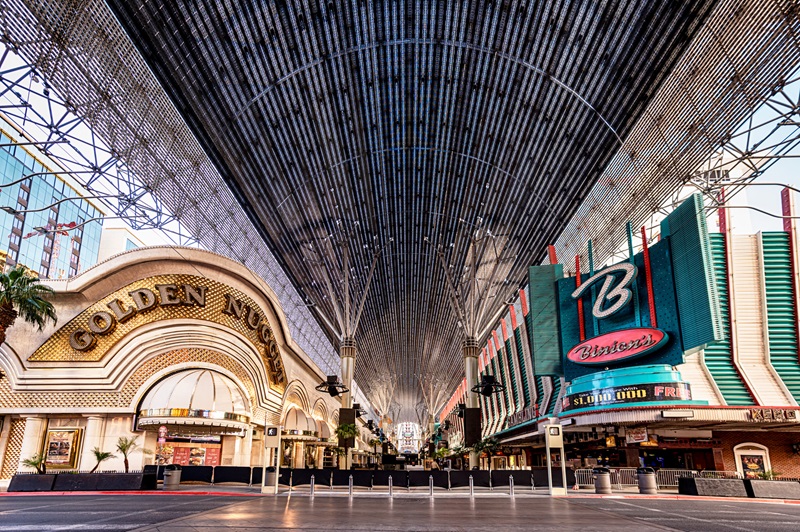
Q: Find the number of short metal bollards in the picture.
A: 6